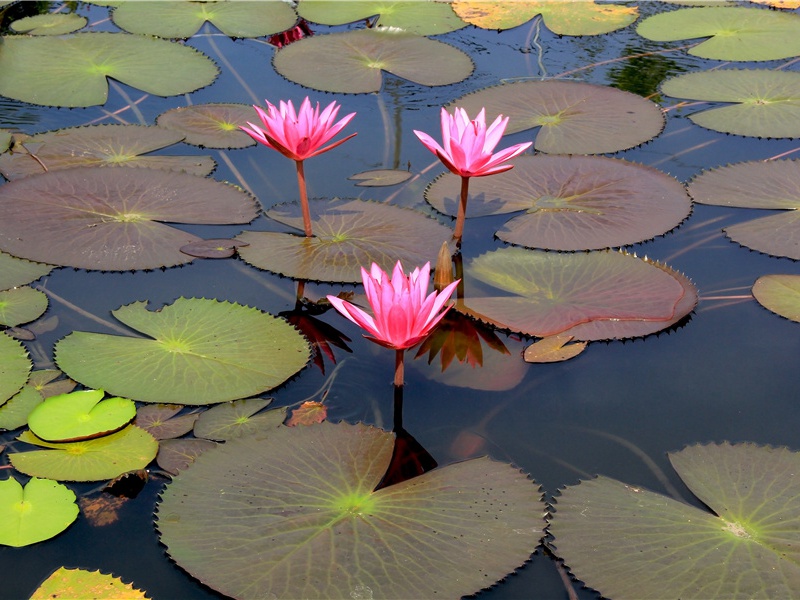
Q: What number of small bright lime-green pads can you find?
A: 2